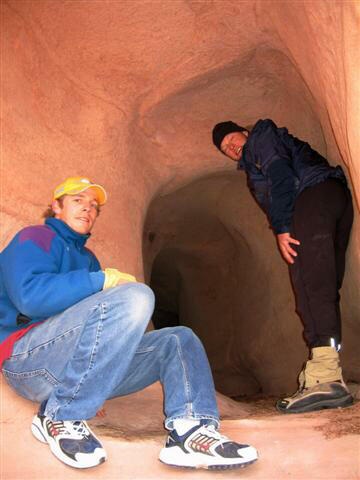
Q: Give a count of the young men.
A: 2